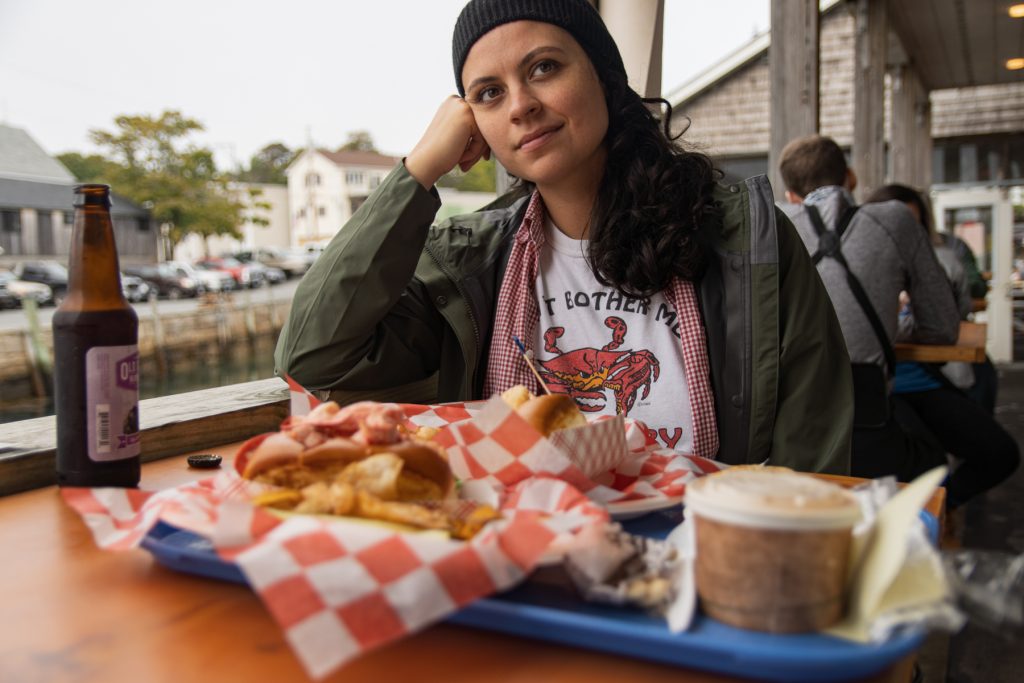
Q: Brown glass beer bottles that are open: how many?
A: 1